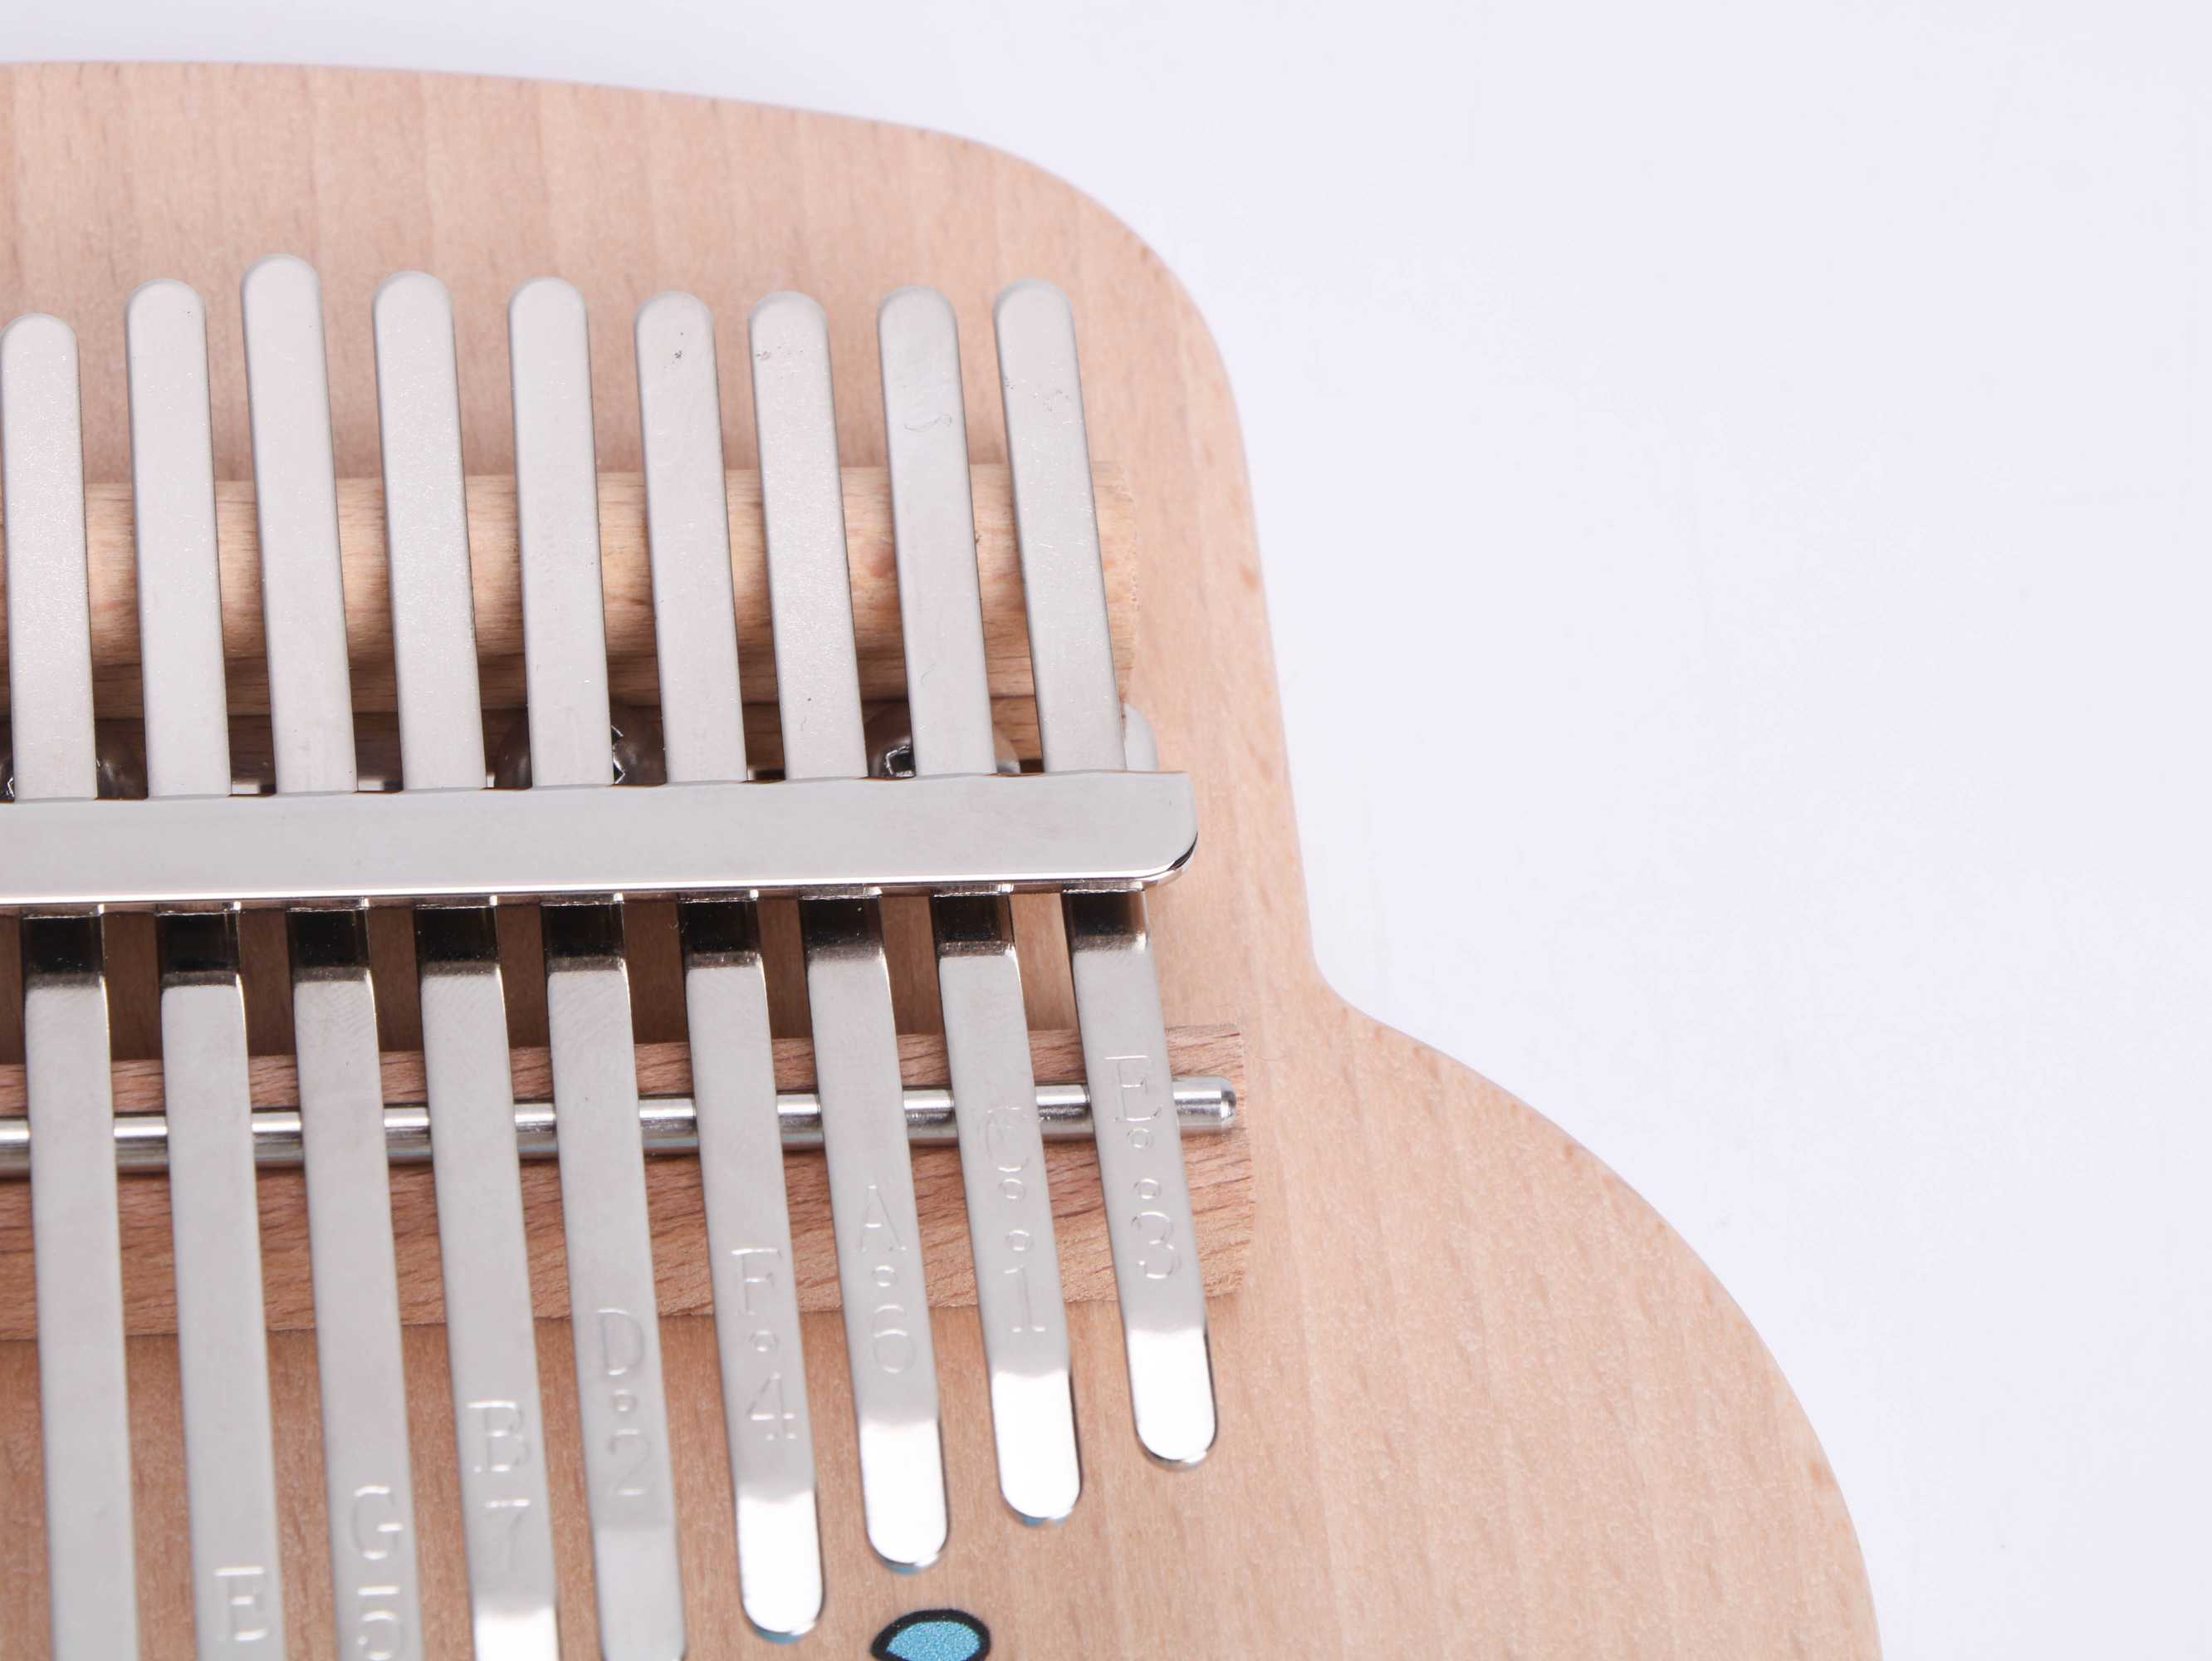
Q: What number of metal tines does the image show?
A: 9